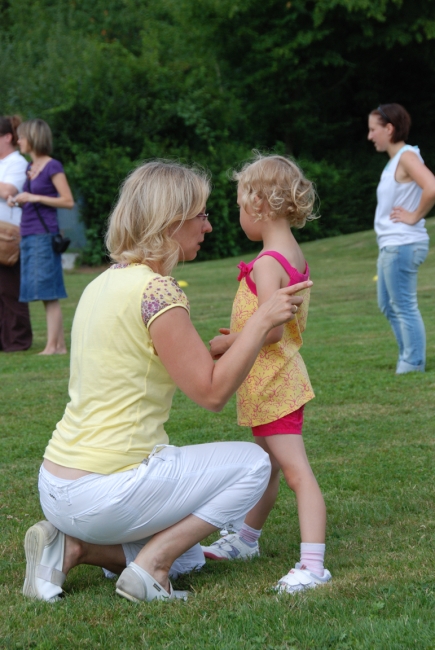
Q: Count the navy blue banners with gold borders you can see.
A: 0